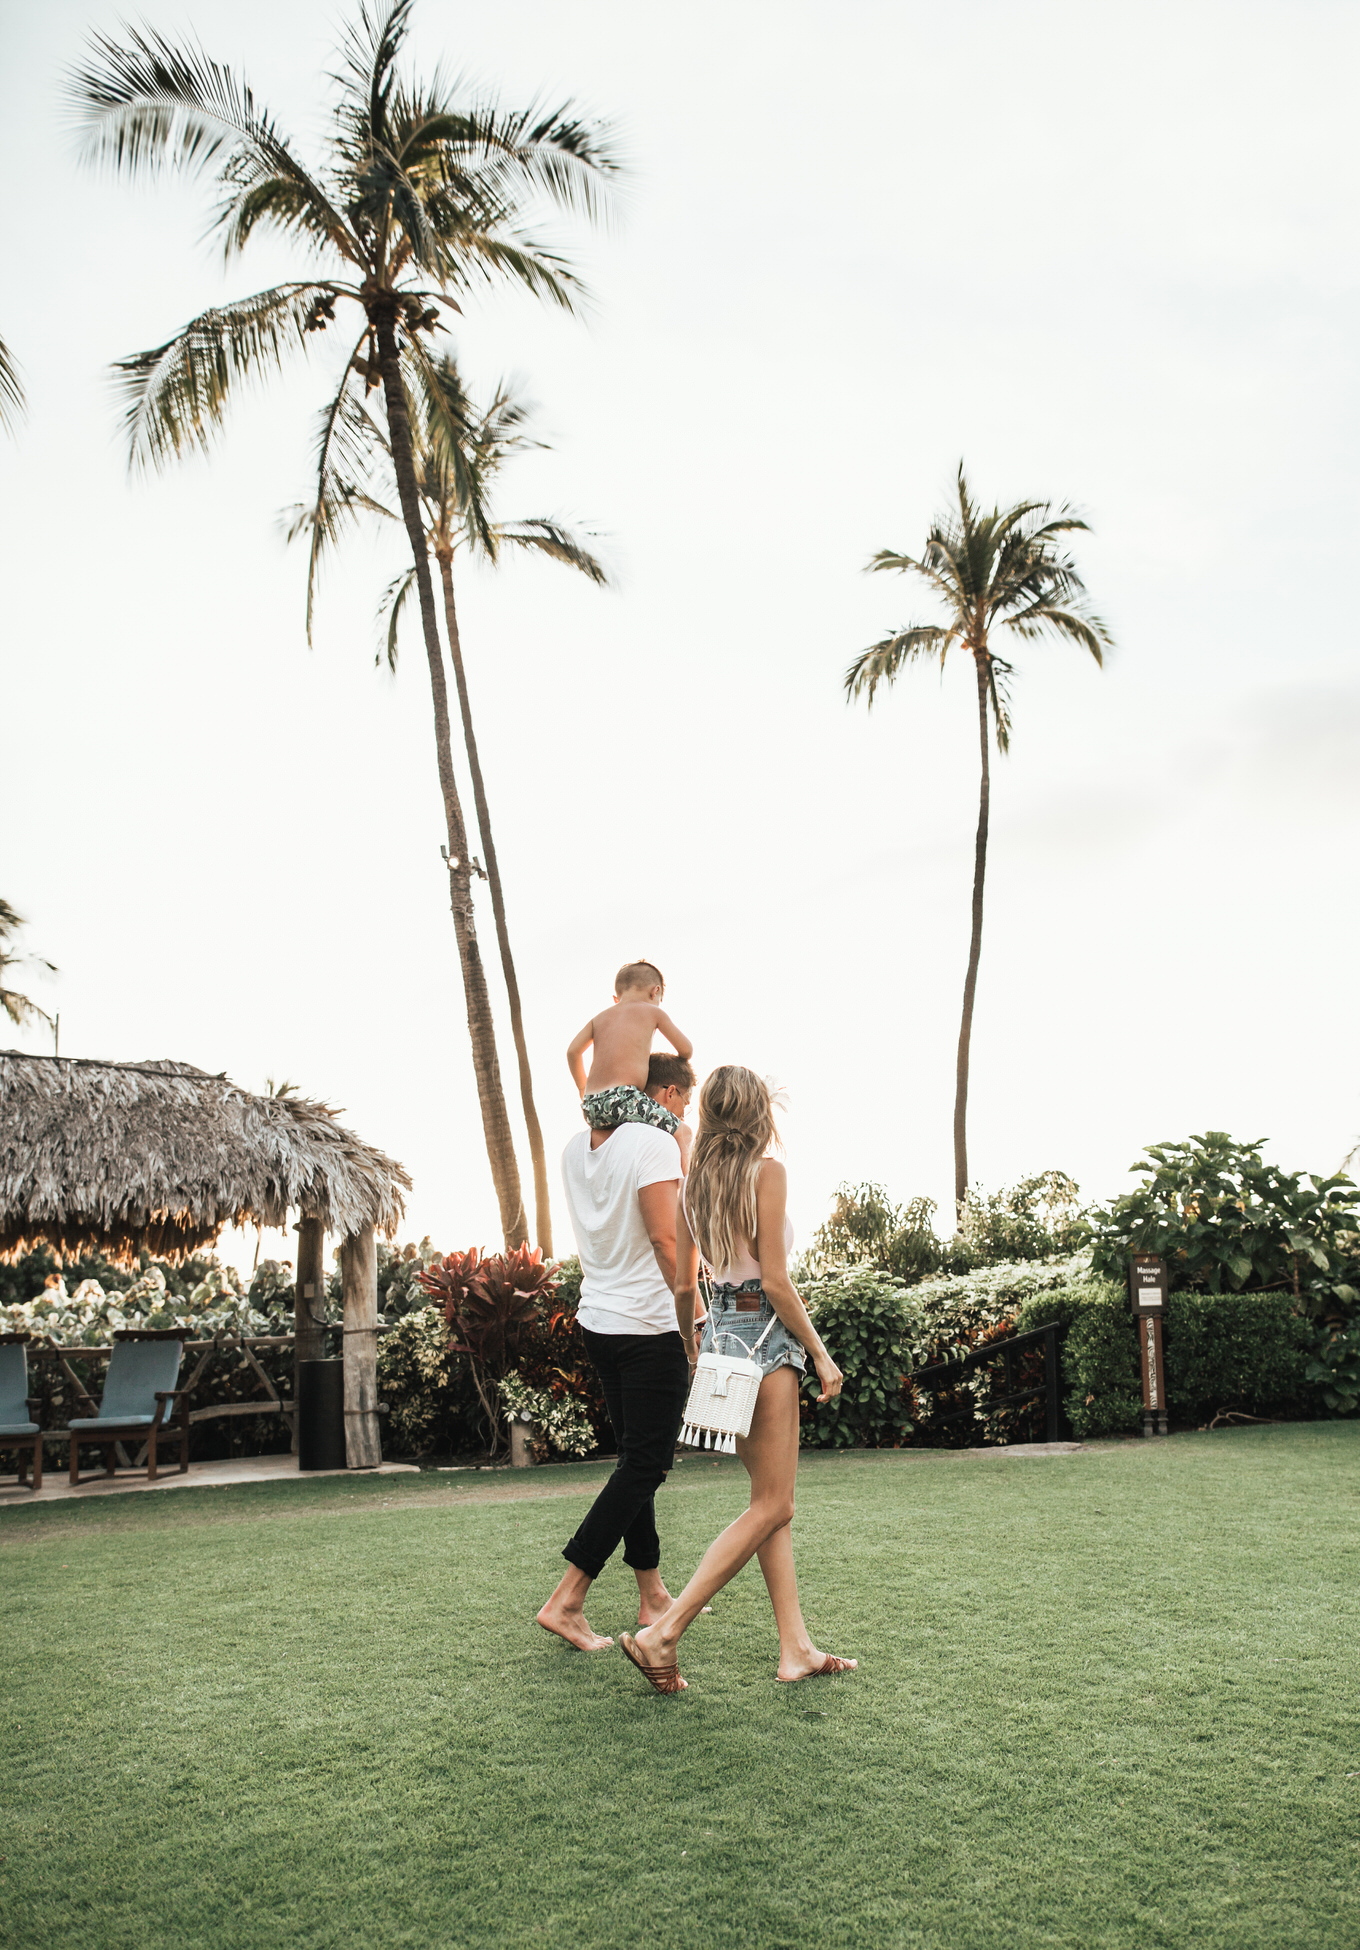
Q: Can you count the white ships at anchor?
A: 0